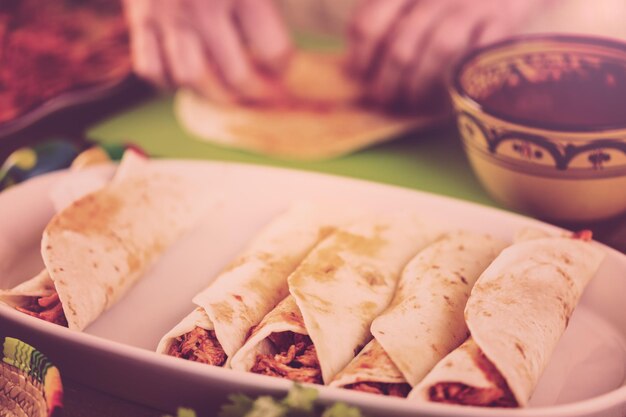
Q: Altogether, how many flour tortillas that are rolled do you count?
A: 5